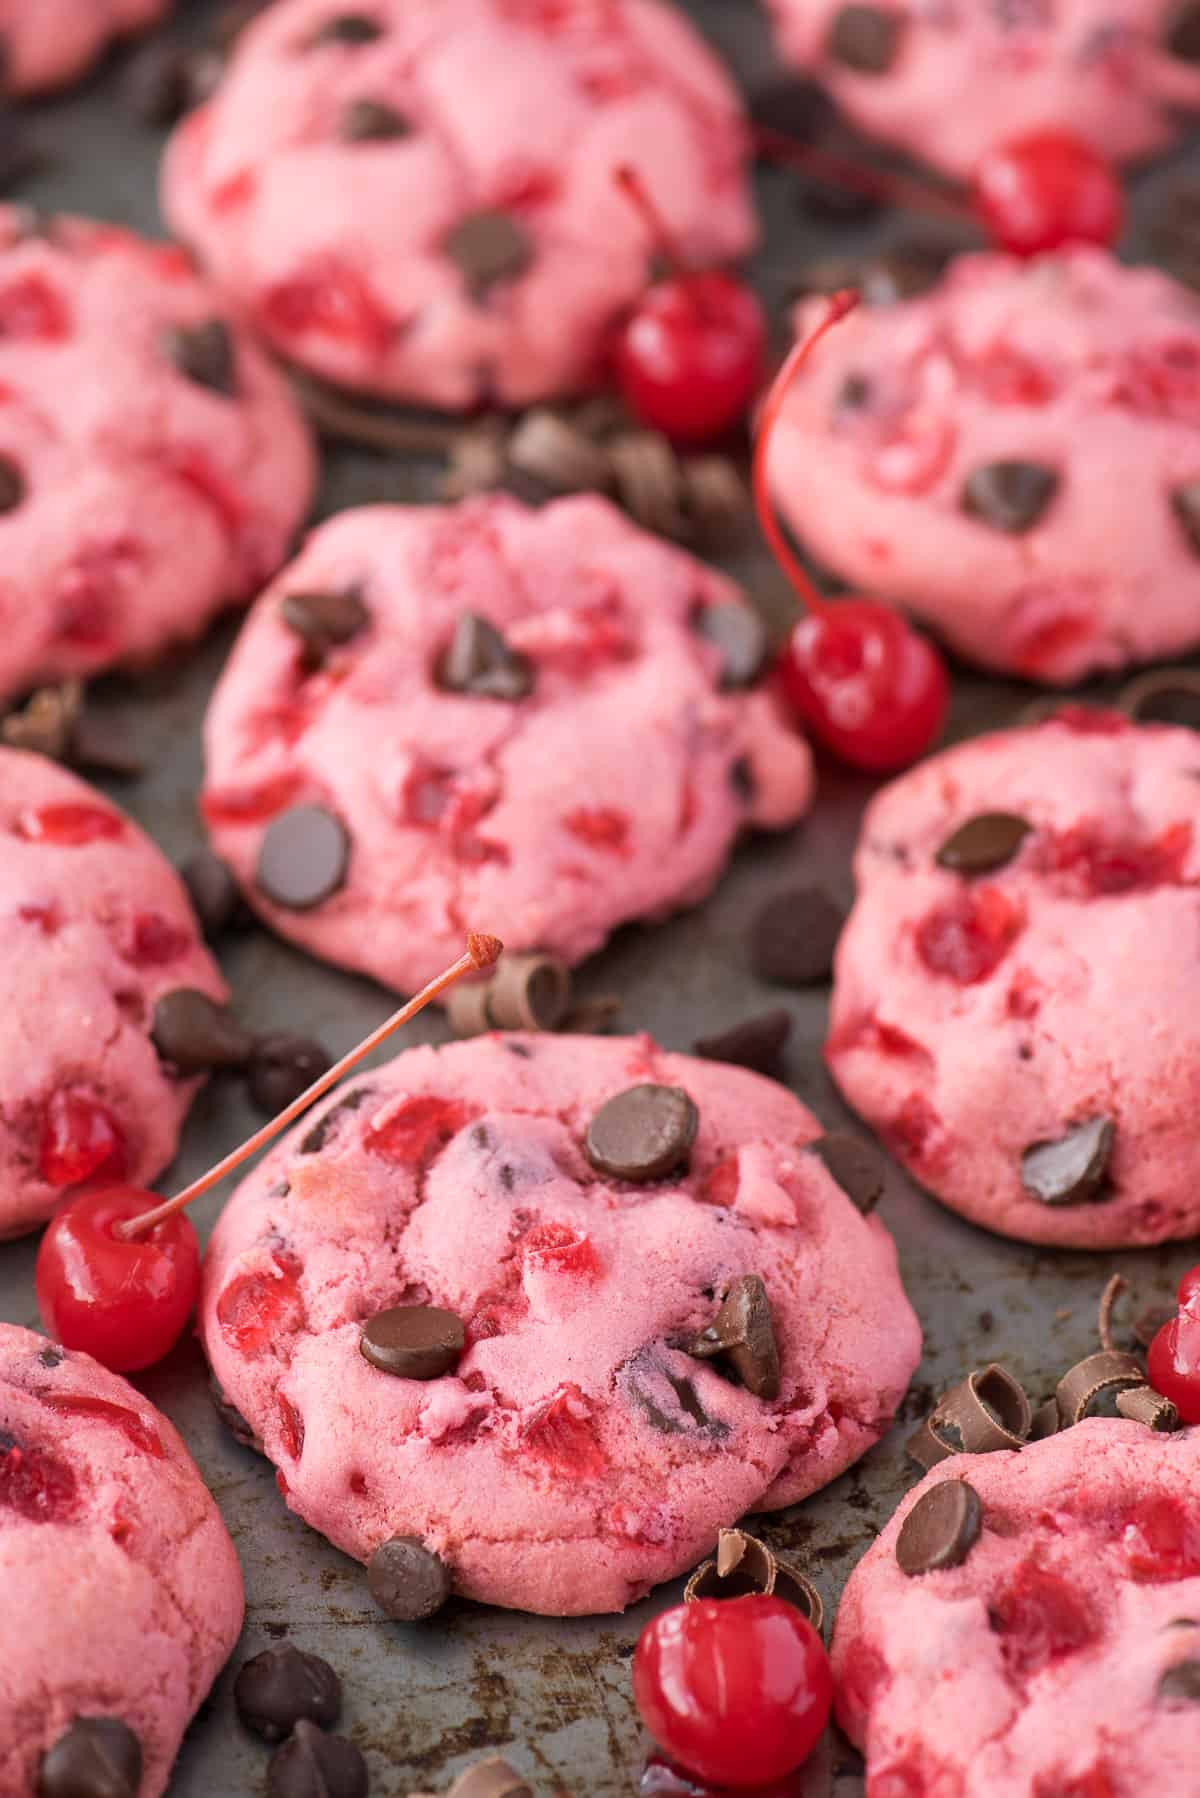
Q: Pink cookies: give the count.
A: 11